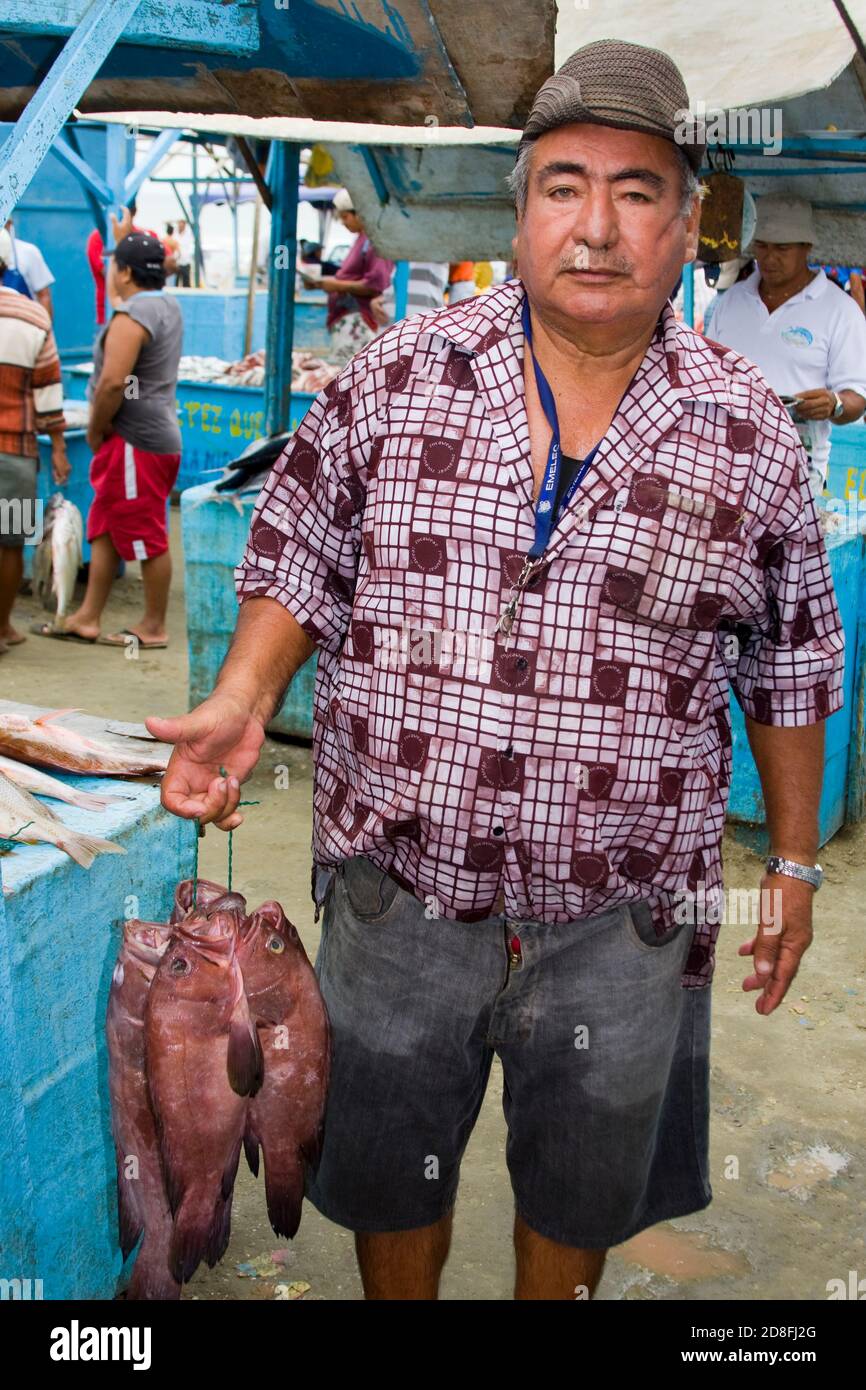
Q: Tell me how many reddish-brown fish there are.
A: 4